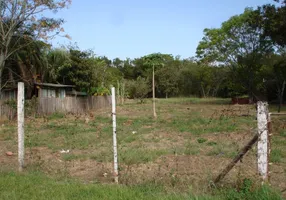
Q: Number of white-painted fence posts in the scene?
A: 3